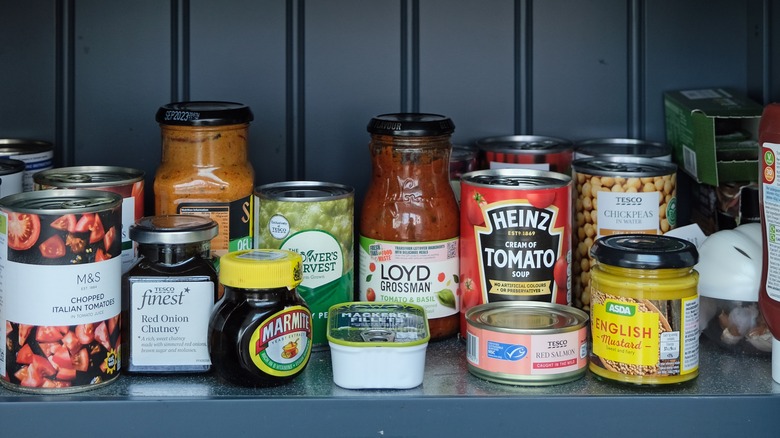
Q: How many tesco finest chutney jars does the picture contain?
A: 1